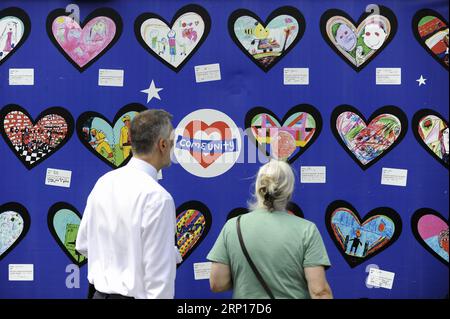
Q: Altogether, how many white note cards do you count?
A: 11